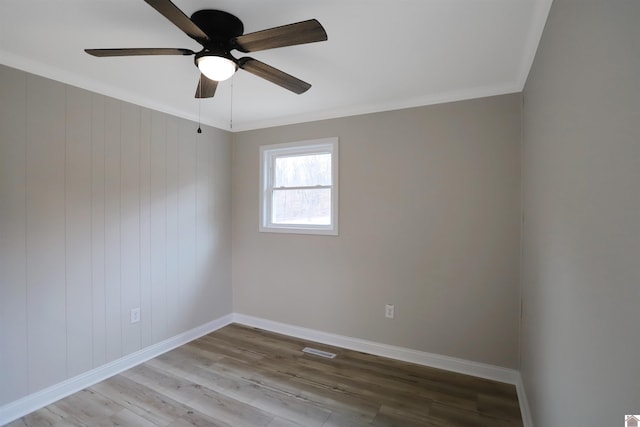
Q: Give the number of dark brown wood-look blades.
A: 5